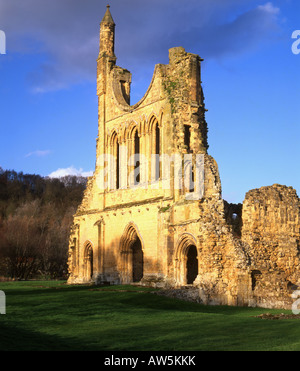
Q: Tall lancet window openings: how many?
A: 3